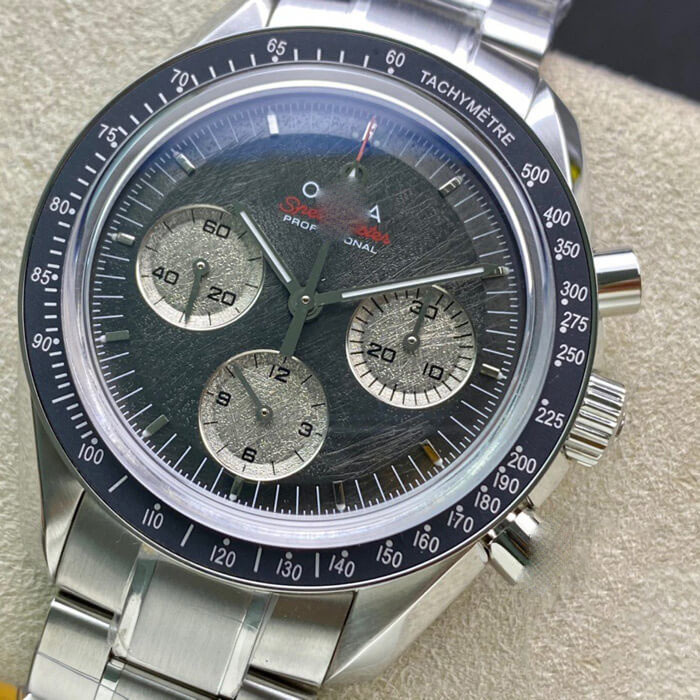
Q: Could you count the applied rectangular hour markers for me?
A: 12